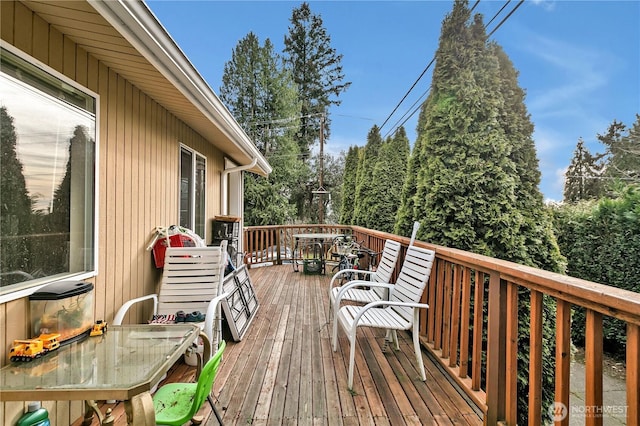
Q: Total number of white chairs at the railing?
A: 2